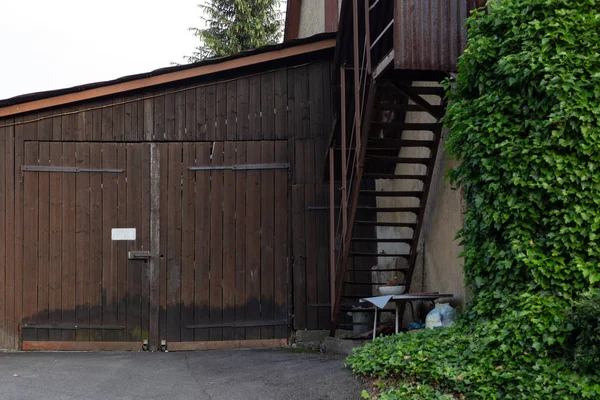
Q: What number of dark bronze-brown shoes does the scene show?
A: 0